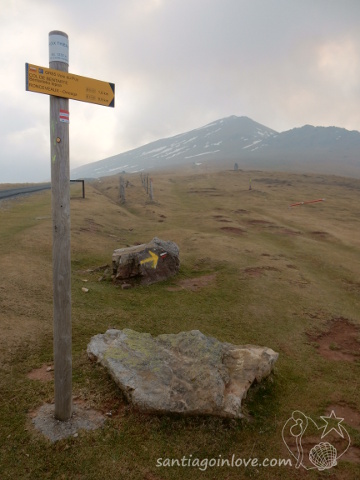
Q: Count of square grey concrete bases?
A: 1